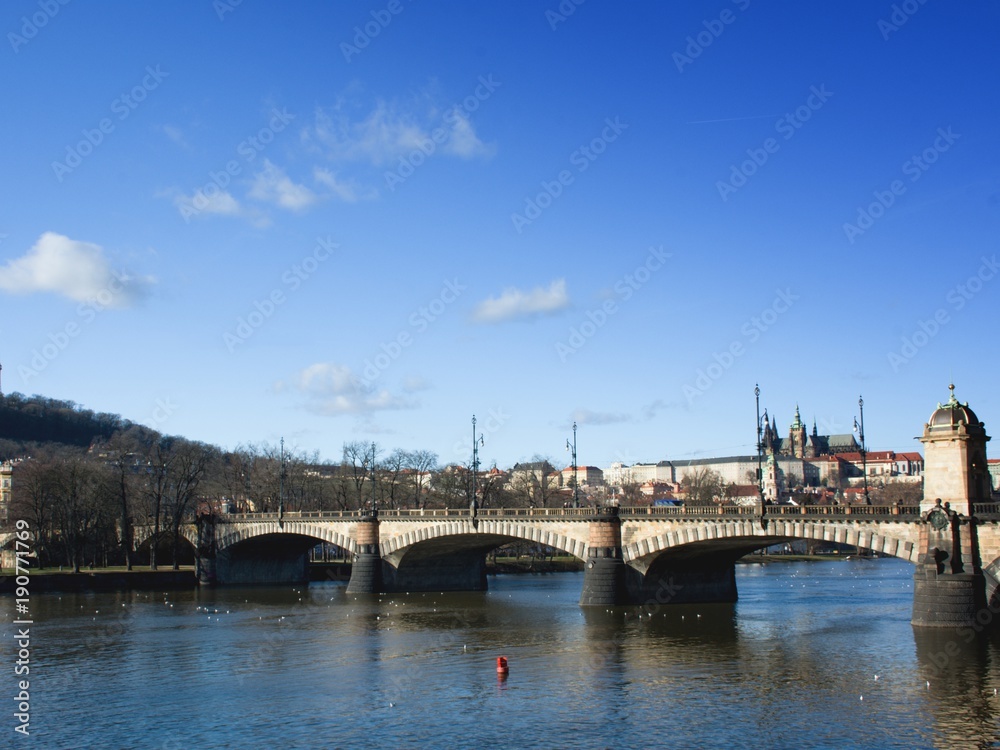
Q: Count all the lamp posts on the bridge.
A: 6